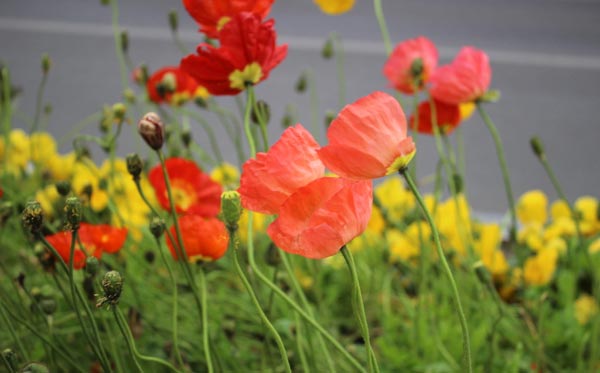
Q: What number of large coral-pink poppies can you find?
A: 3